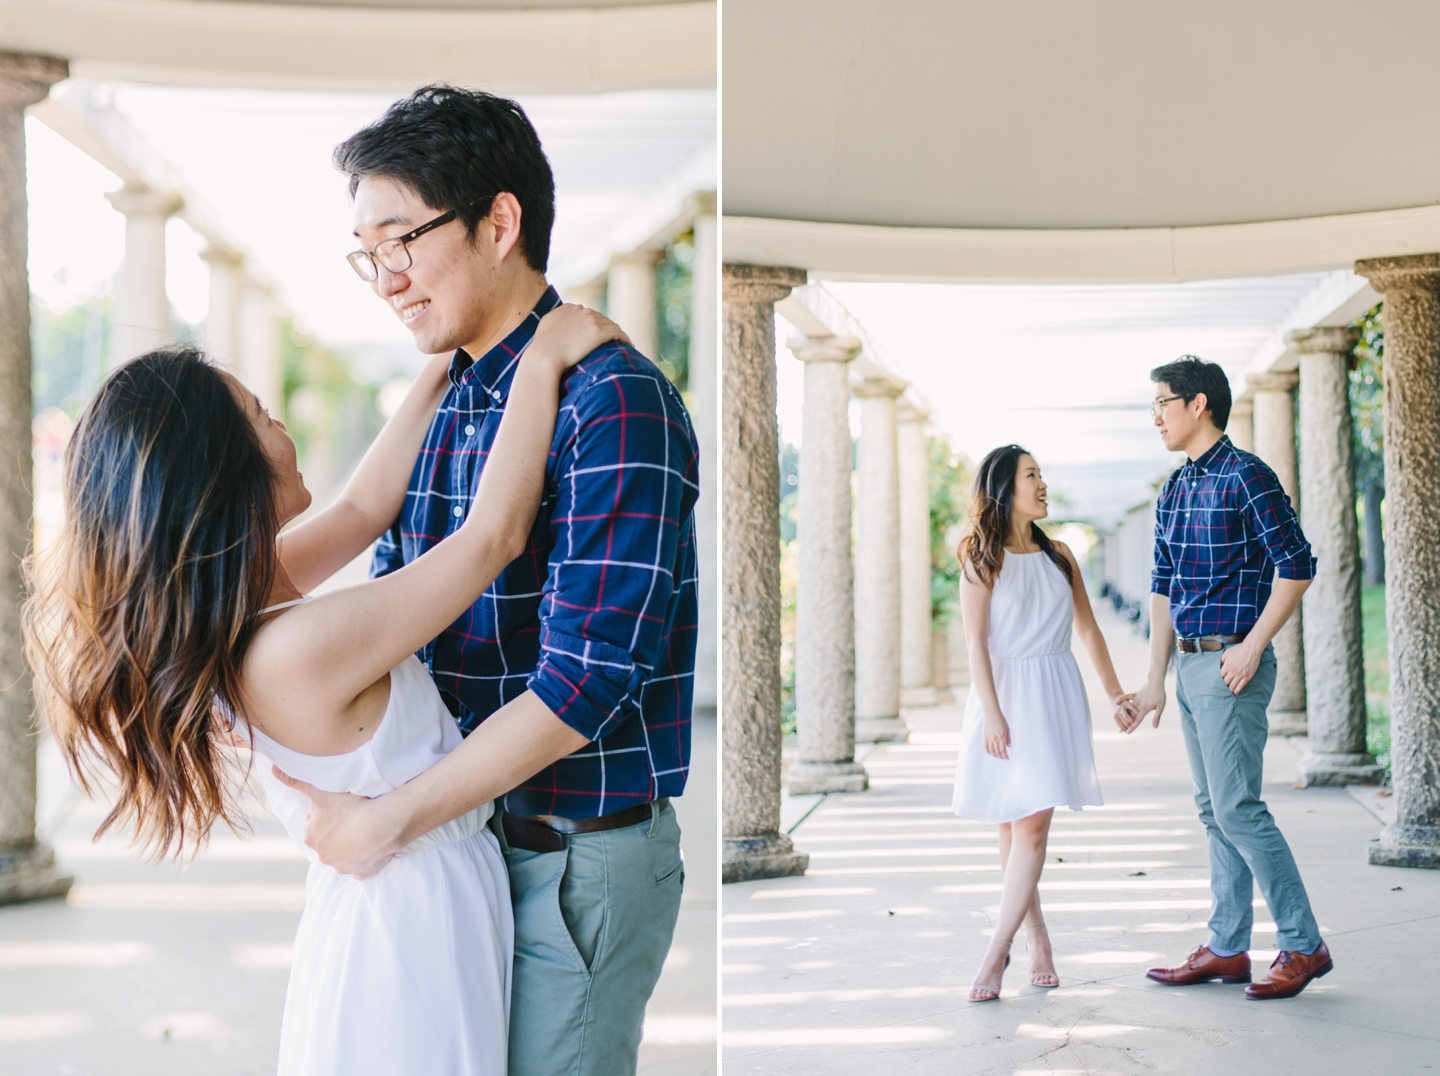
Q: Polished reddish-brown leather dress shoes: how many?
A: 2